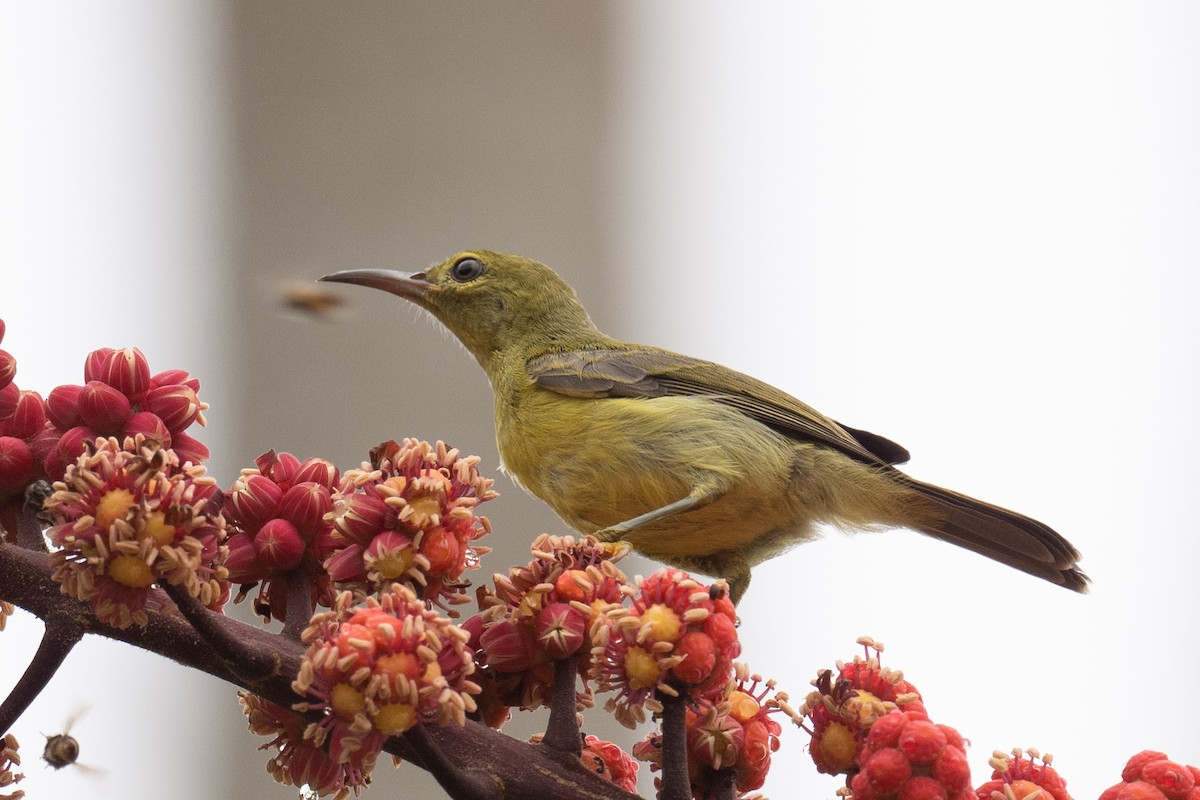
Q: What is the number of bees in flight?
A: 2